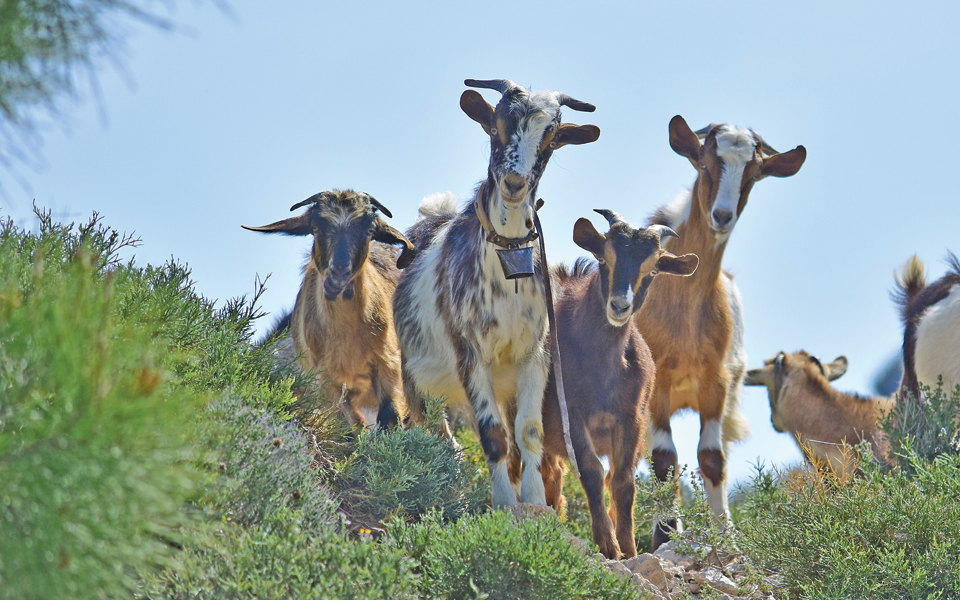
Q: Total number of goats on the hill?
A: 6